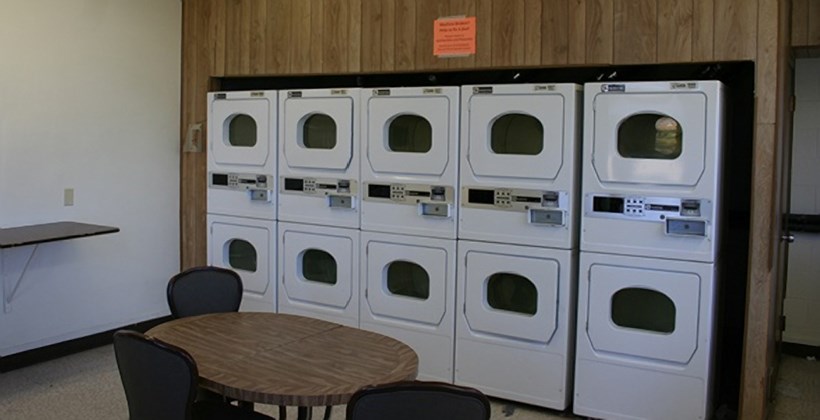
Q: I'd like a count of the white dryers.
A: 10